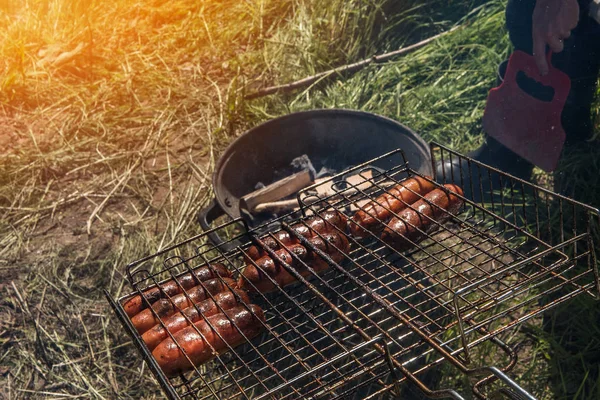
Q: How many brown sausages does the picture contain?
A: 8